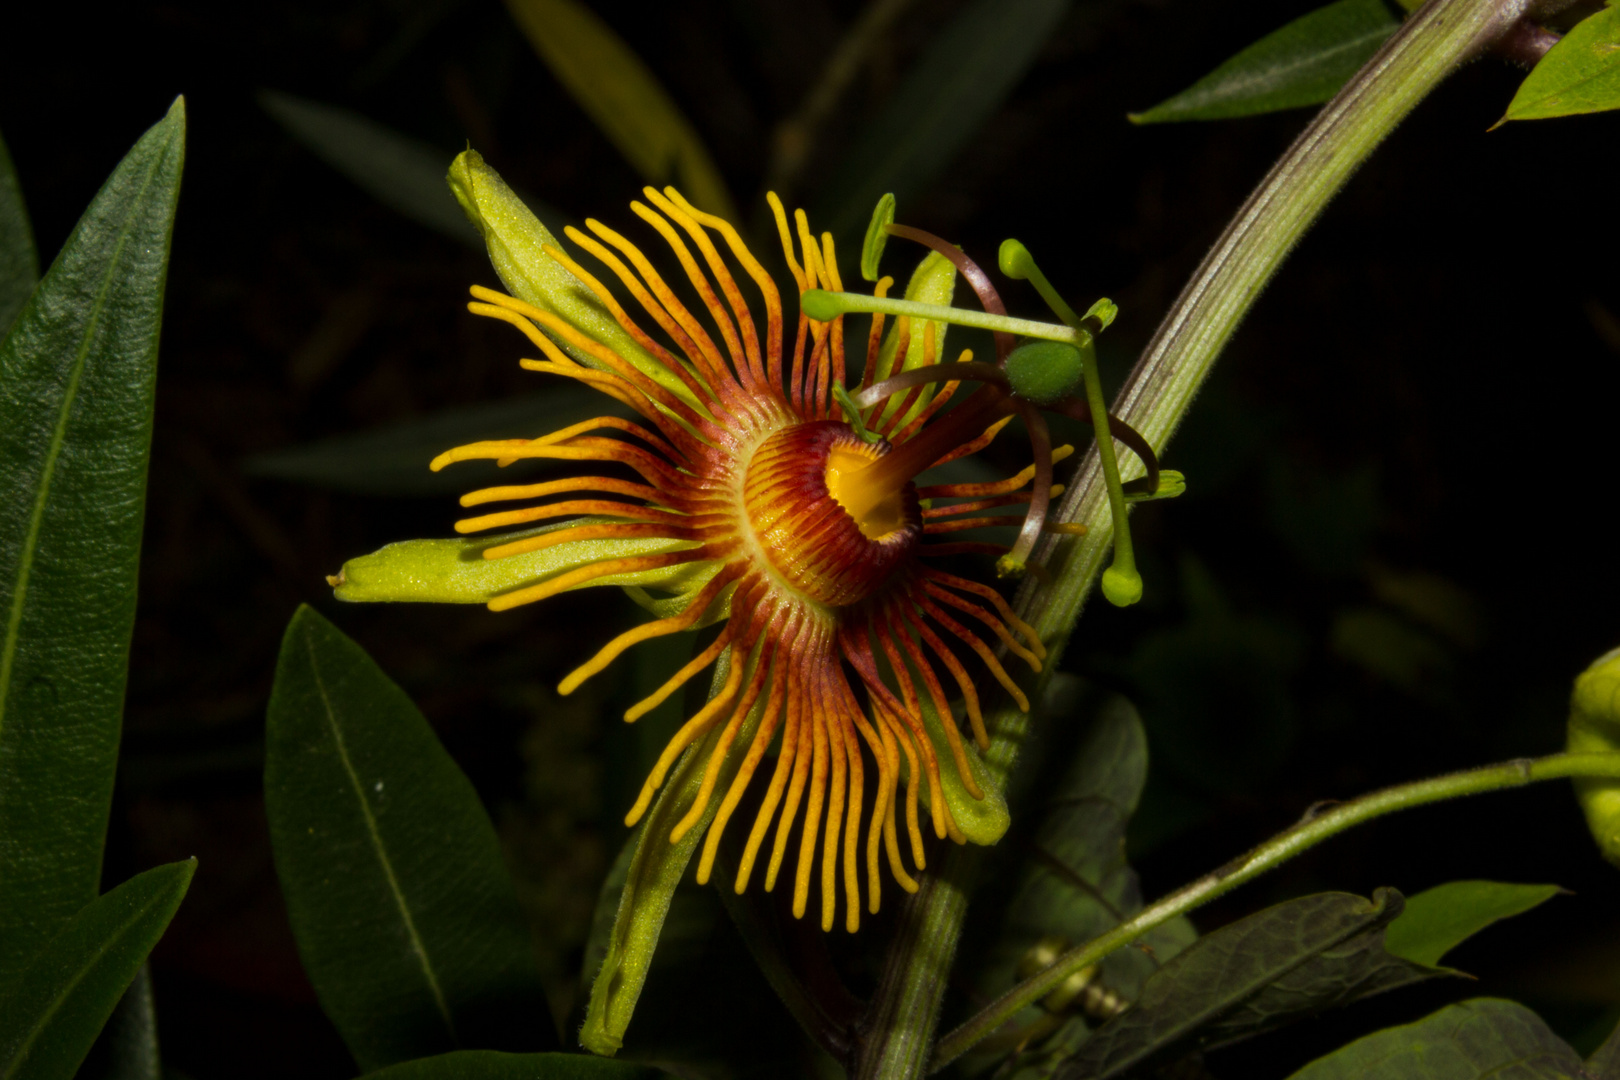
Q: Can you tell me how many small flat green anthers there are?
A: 5